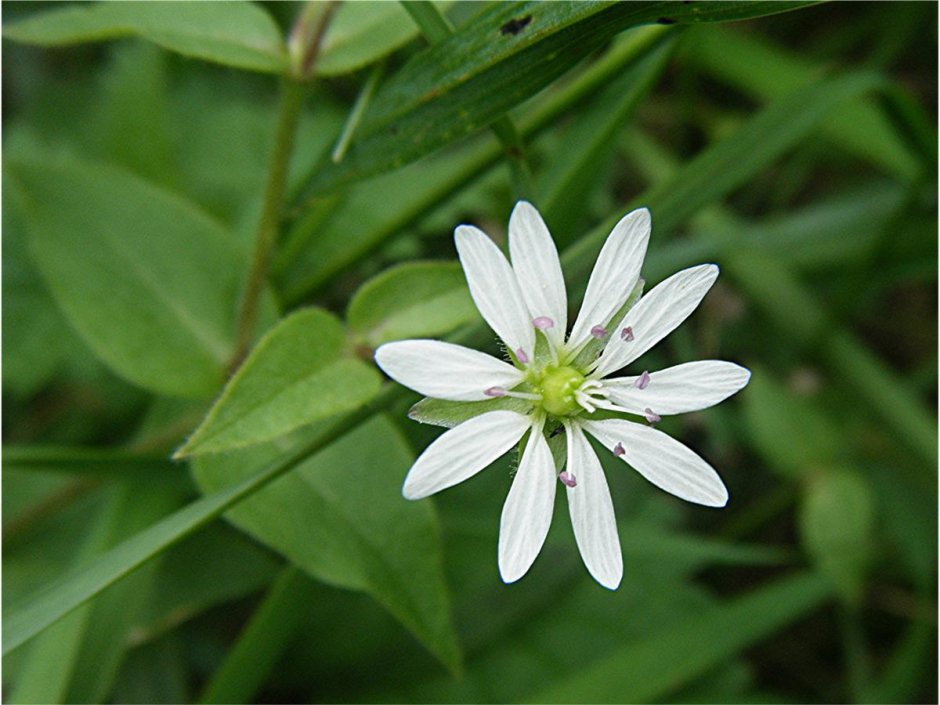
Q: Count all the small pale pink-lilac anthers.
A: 9